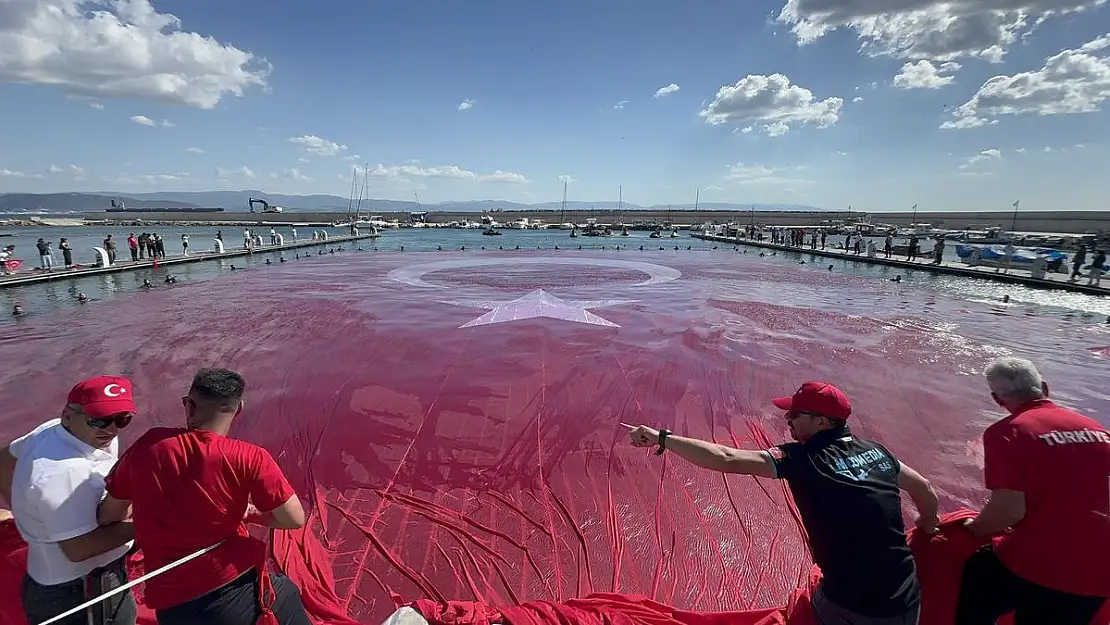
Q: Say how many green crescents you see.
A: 0